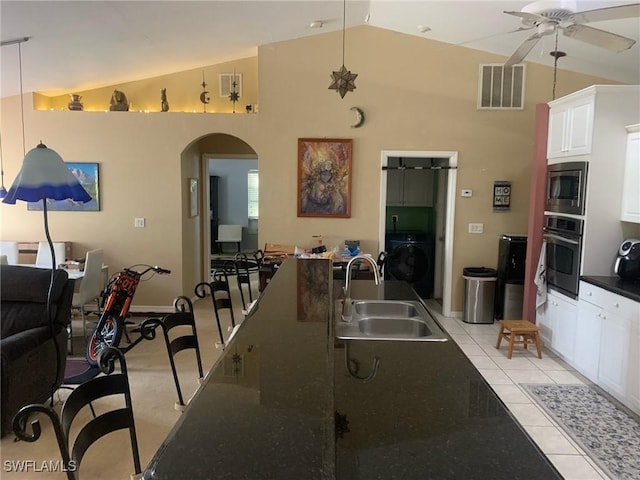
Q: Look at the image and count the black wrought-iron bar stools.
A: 4